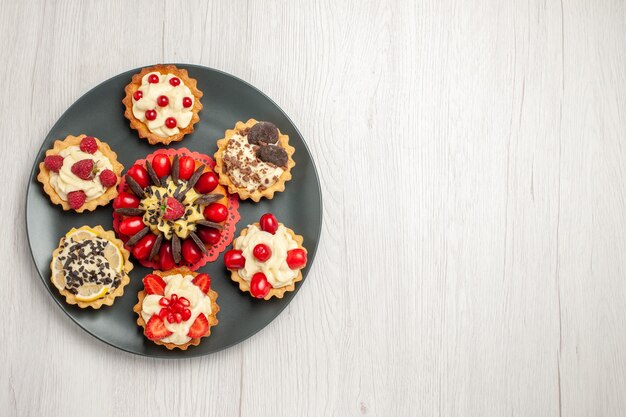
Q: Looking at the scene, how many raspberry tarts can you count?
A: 1